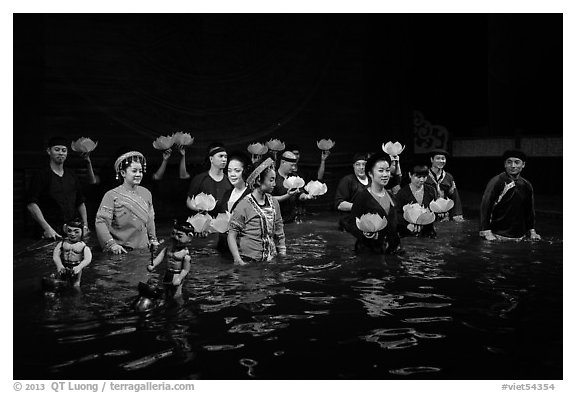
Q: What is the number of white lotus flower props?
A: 15